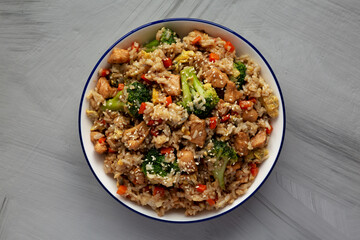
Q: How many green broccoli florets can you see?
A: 6